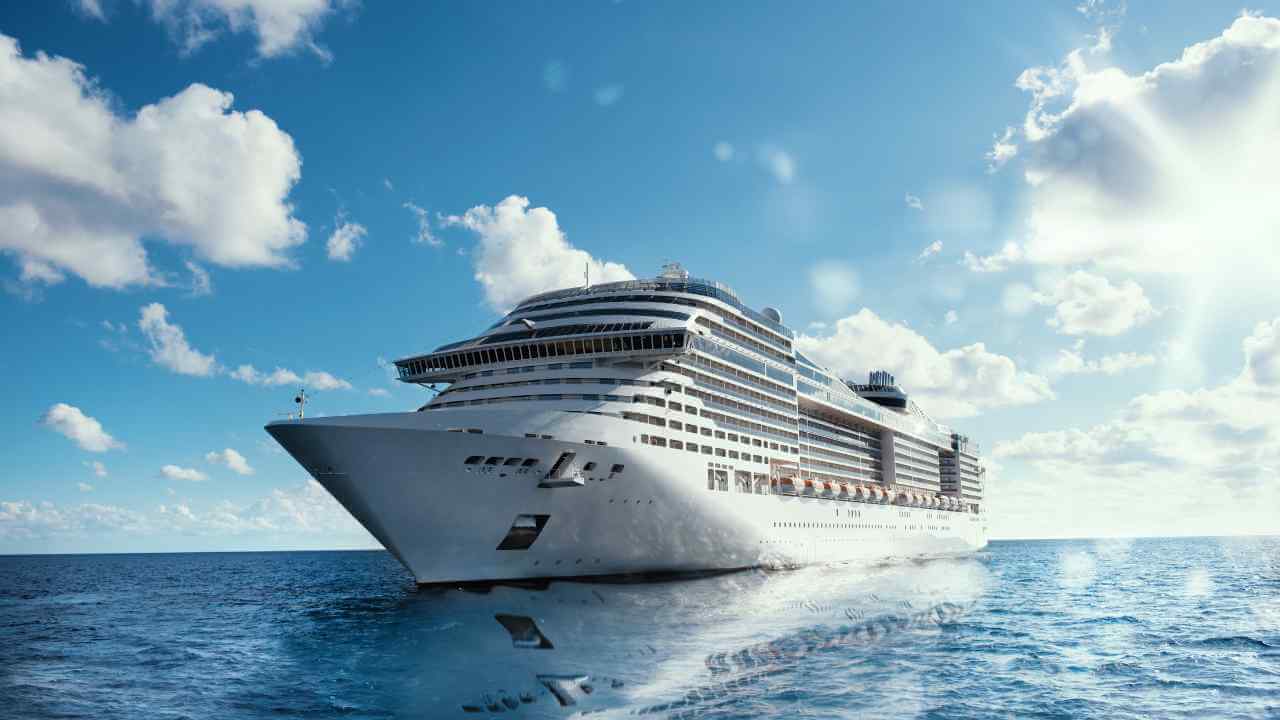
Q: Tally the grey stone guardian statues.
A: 0